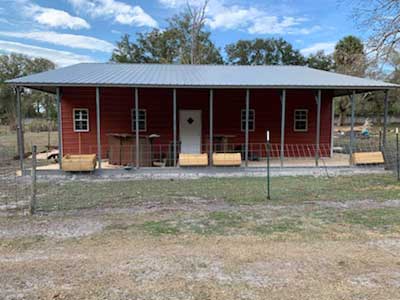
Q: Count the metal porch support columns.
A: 11